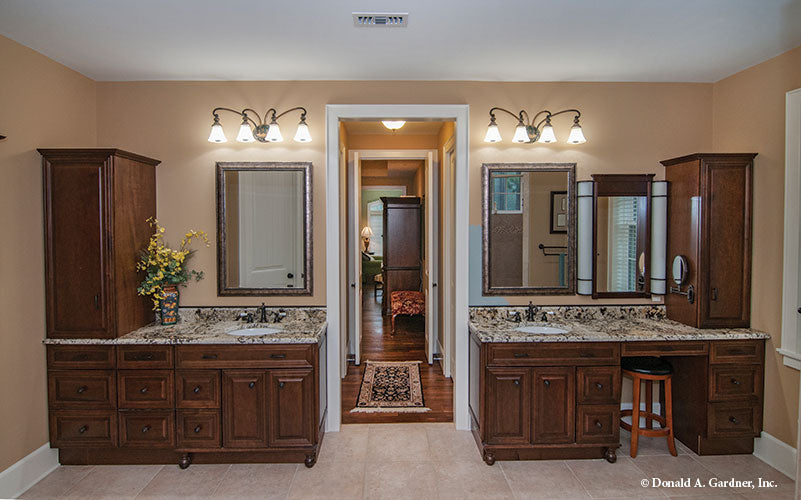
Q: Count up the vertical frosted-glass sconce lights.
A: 2